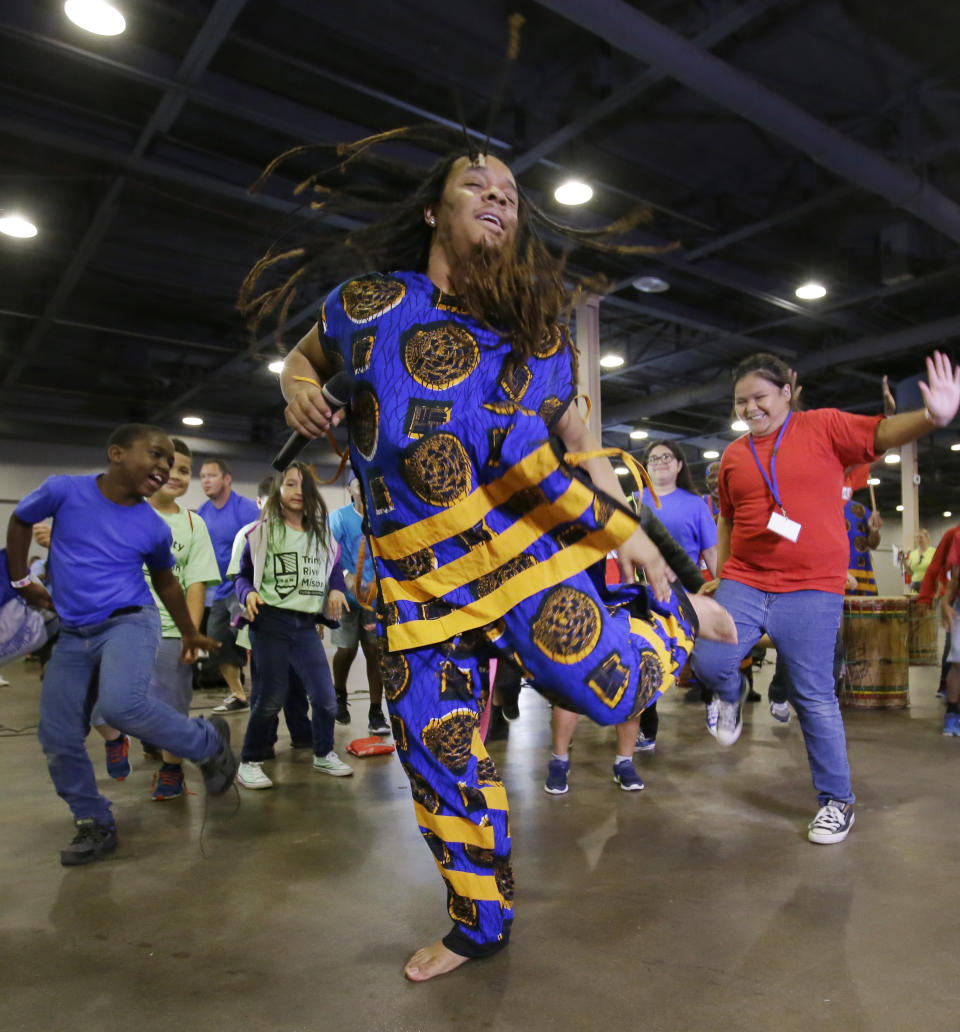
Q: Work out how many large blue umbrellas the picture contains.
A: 0